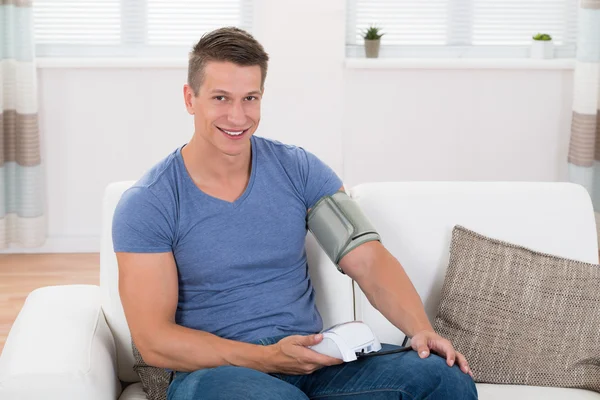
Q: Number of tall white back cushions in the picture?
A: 2